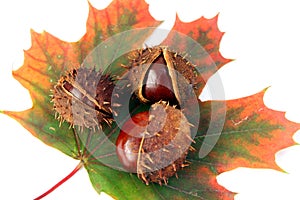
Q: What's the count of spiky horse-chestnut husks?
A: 3